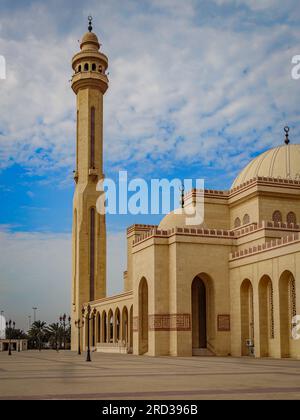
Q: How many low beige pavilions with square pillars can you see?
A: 1